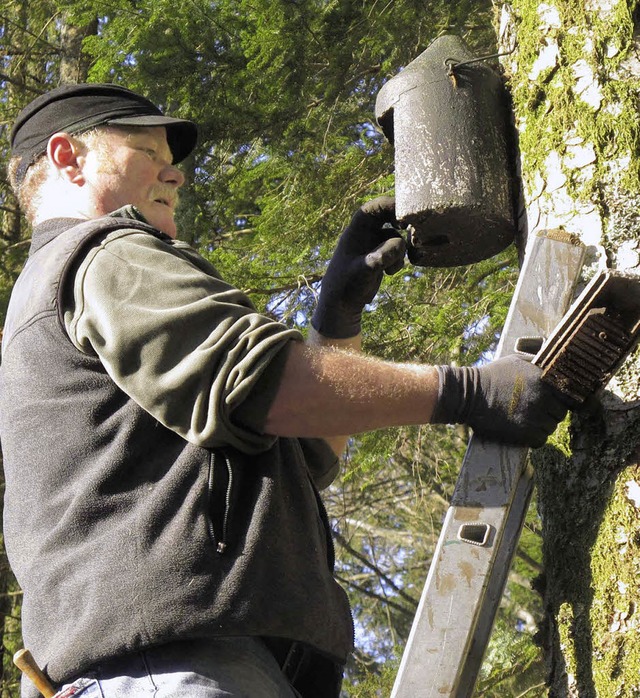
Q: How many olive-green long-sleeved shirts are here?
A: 1